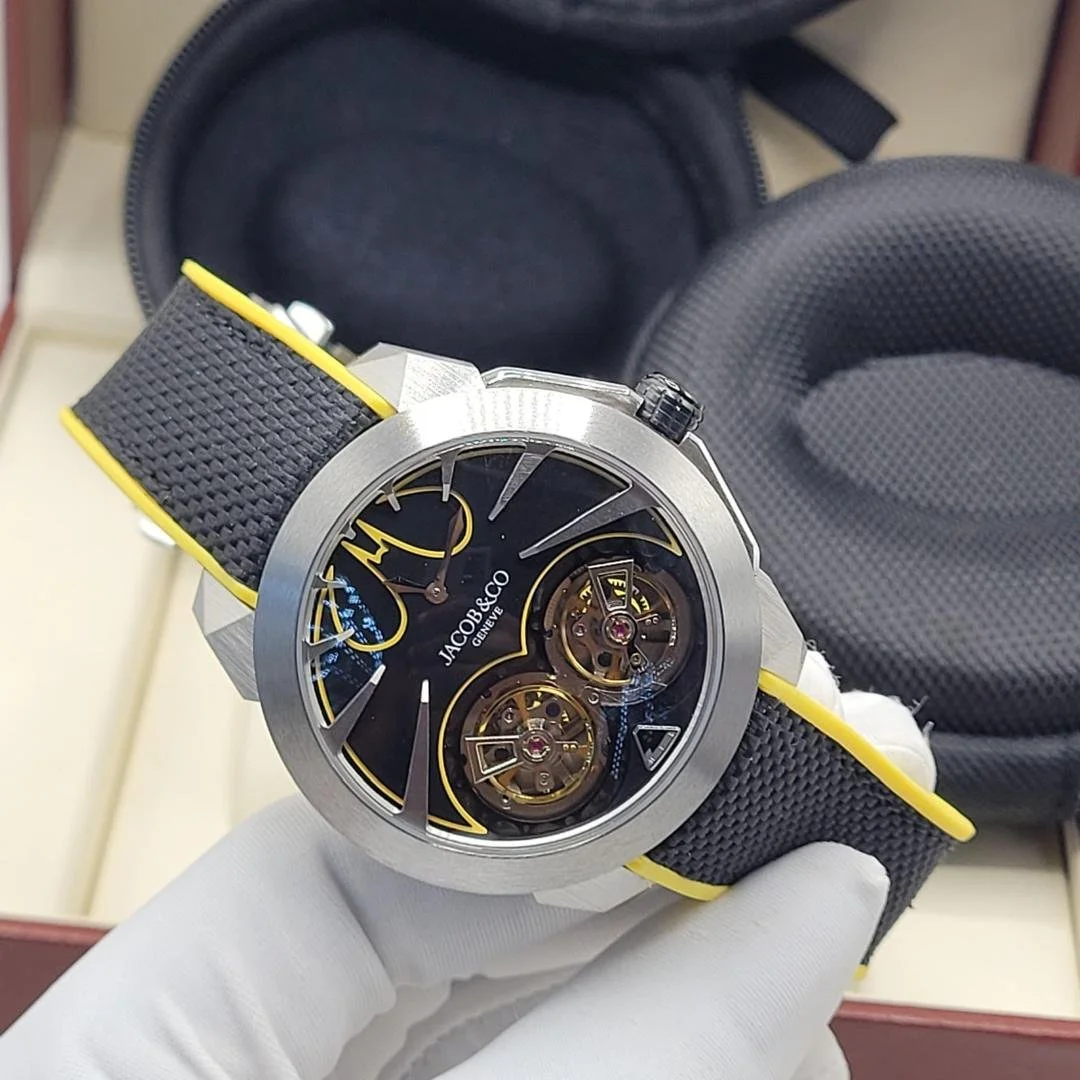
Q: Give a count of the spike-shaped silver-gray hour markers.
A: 9